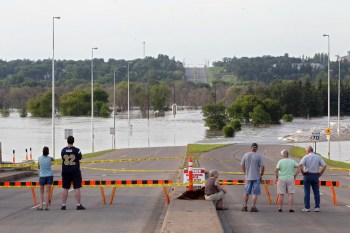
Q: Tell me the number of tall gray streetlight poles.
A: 6